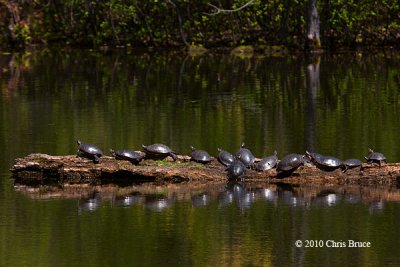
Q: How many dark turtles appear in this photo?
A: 12